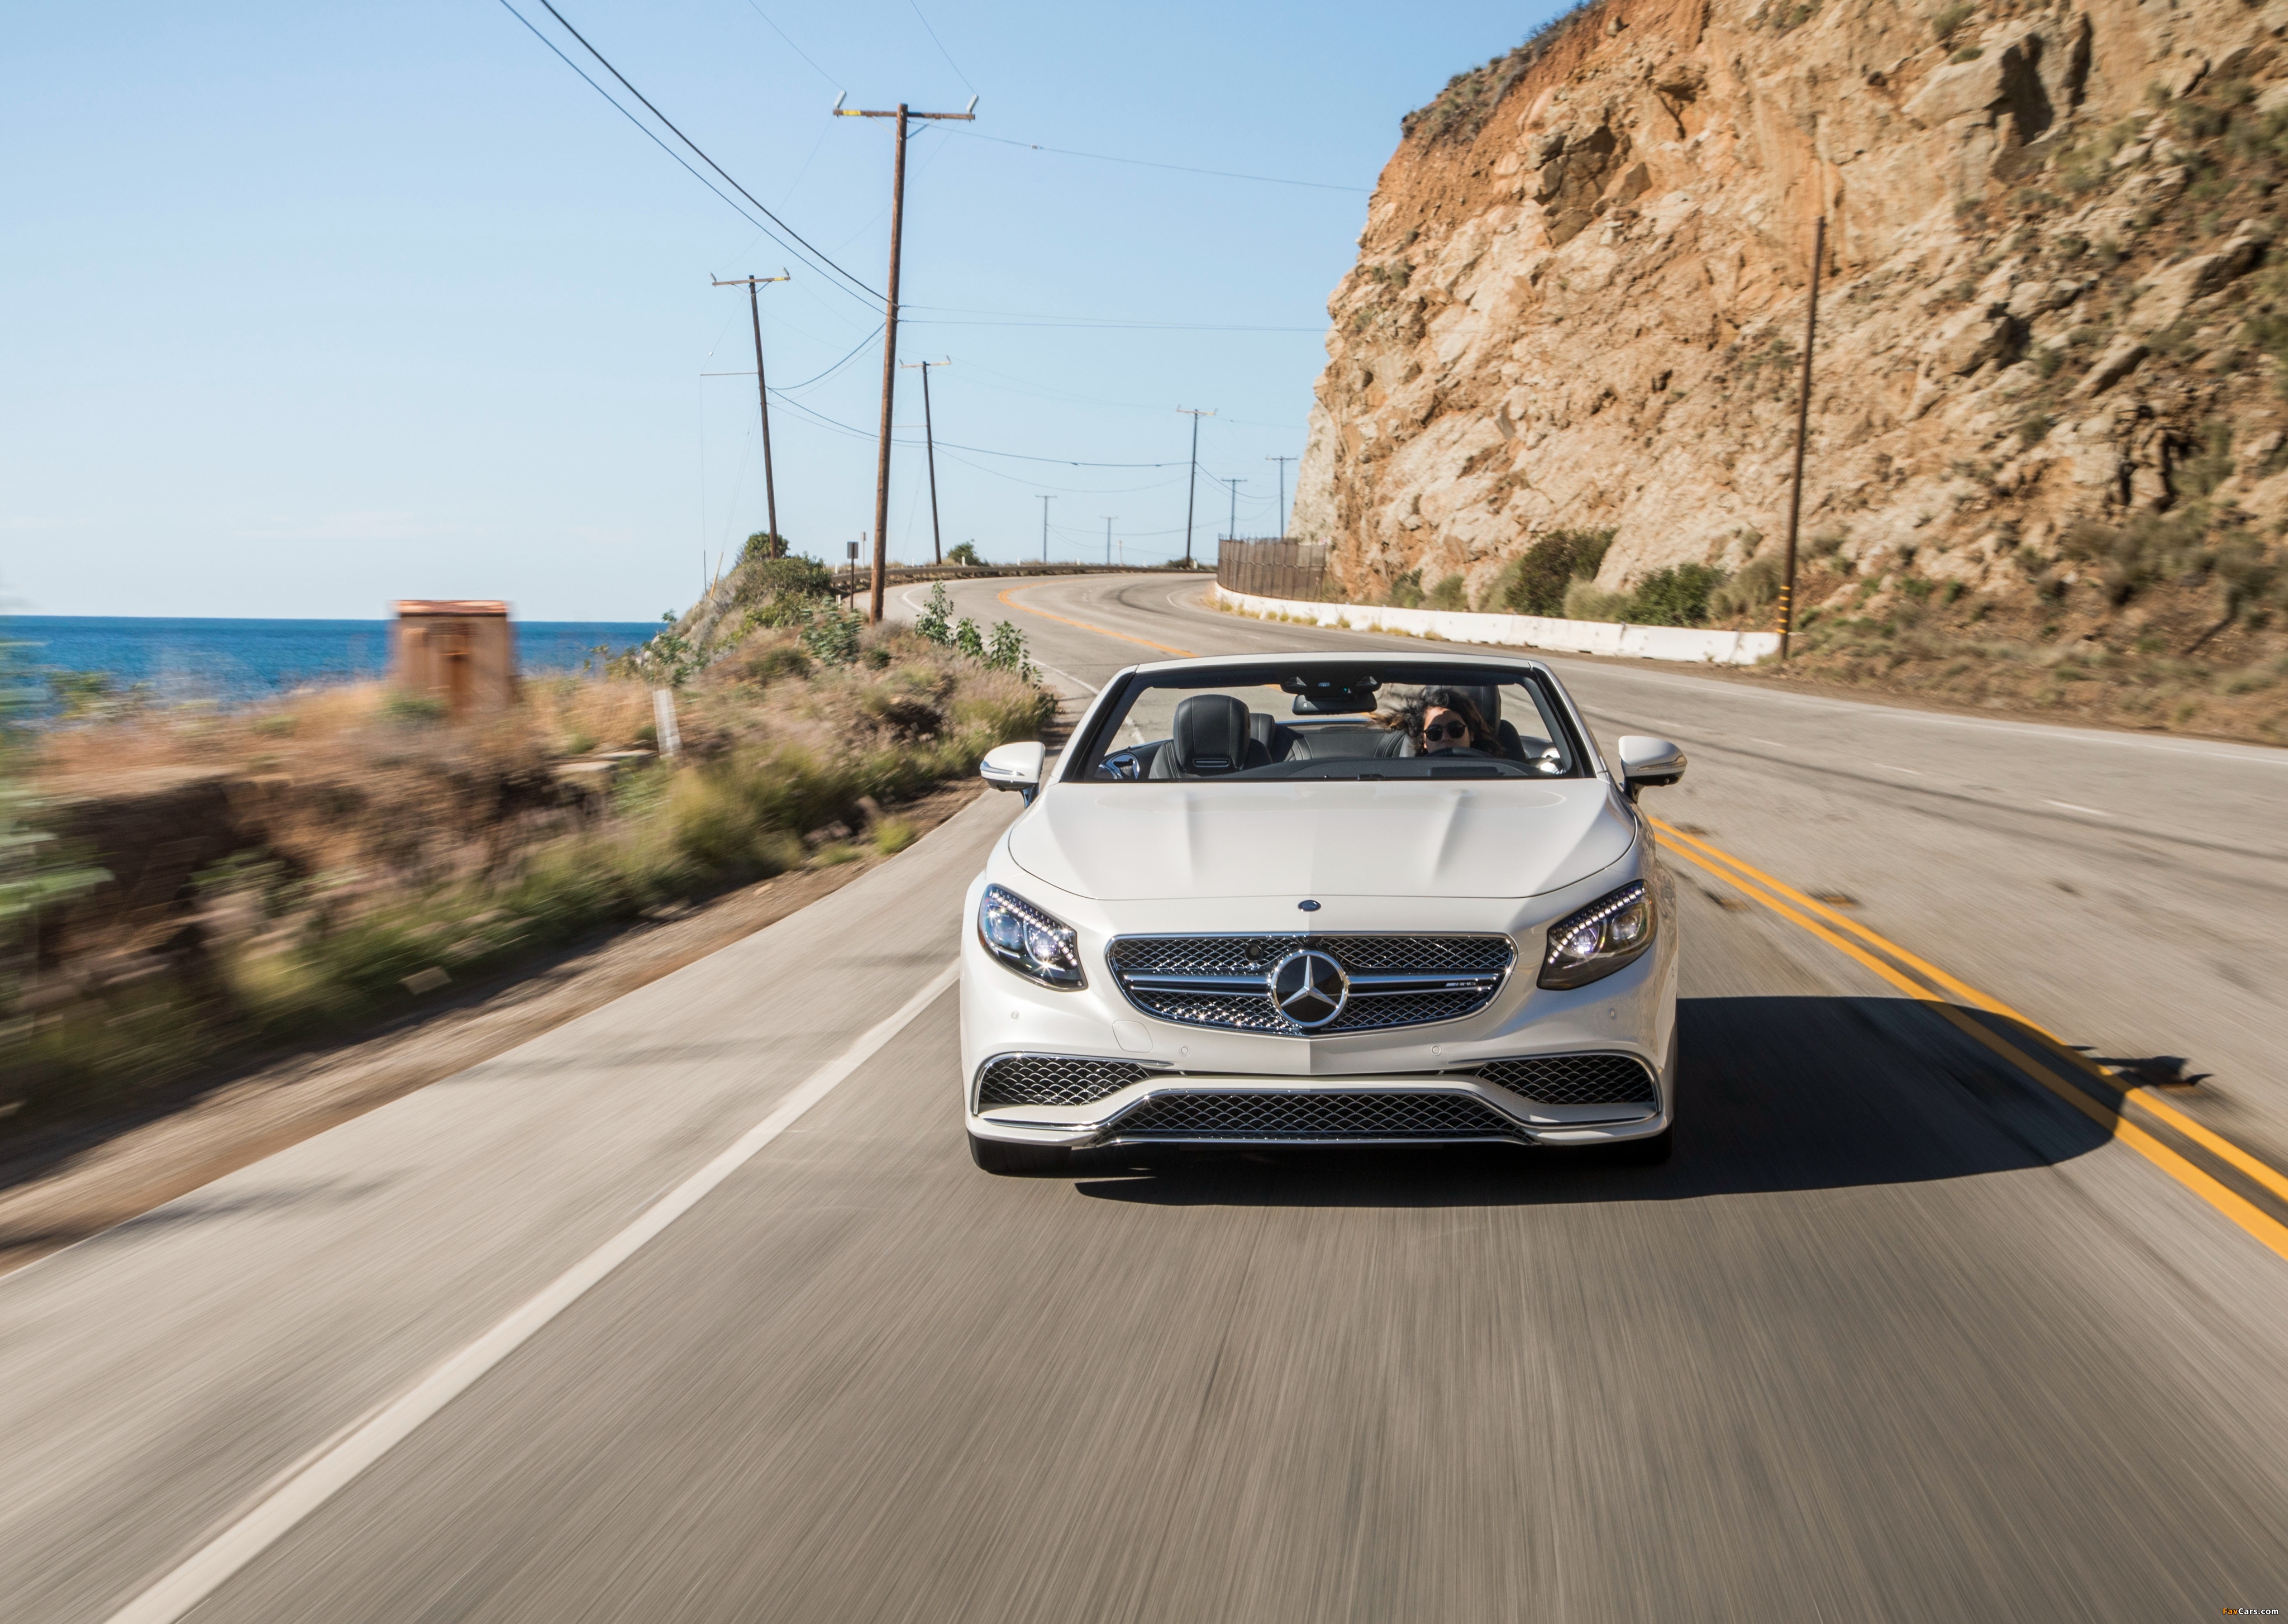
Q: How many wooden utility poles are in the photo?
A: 9